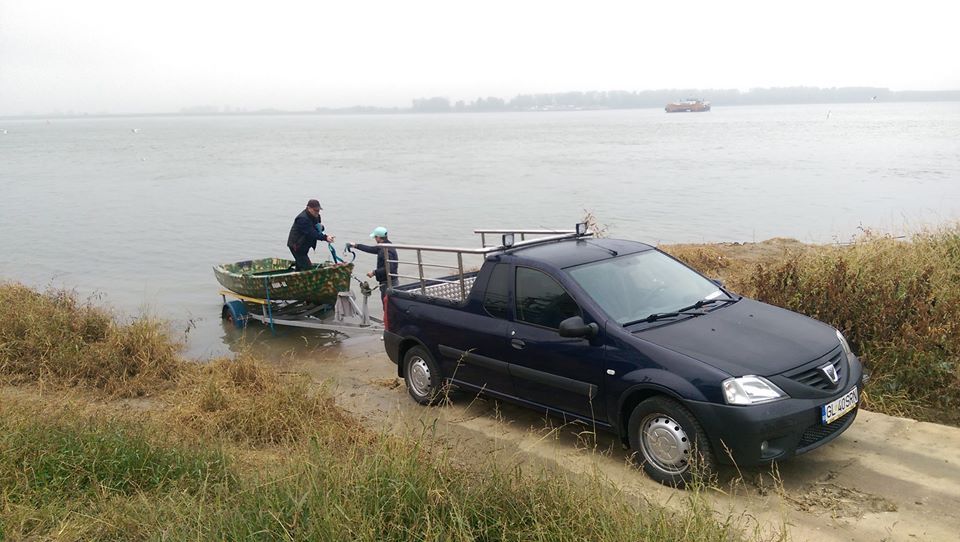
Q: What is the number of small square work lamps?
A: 2